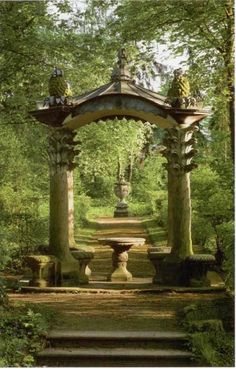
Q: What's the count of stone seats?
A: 4